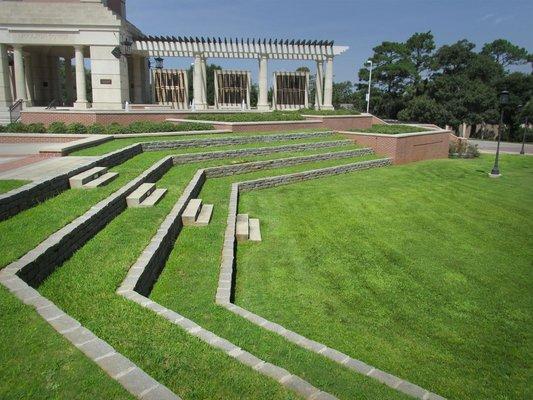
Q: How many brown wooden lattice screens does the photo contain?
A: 3